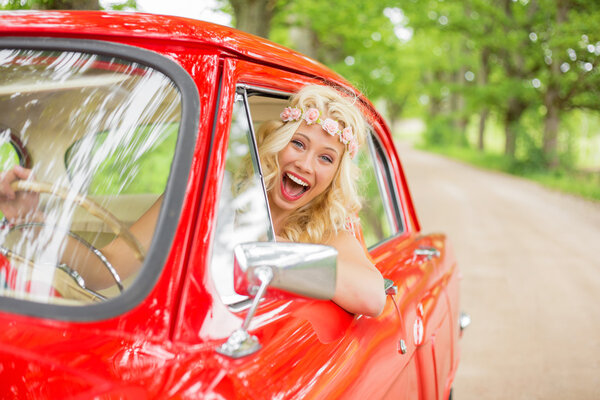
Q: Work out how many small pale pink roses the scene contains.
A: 6